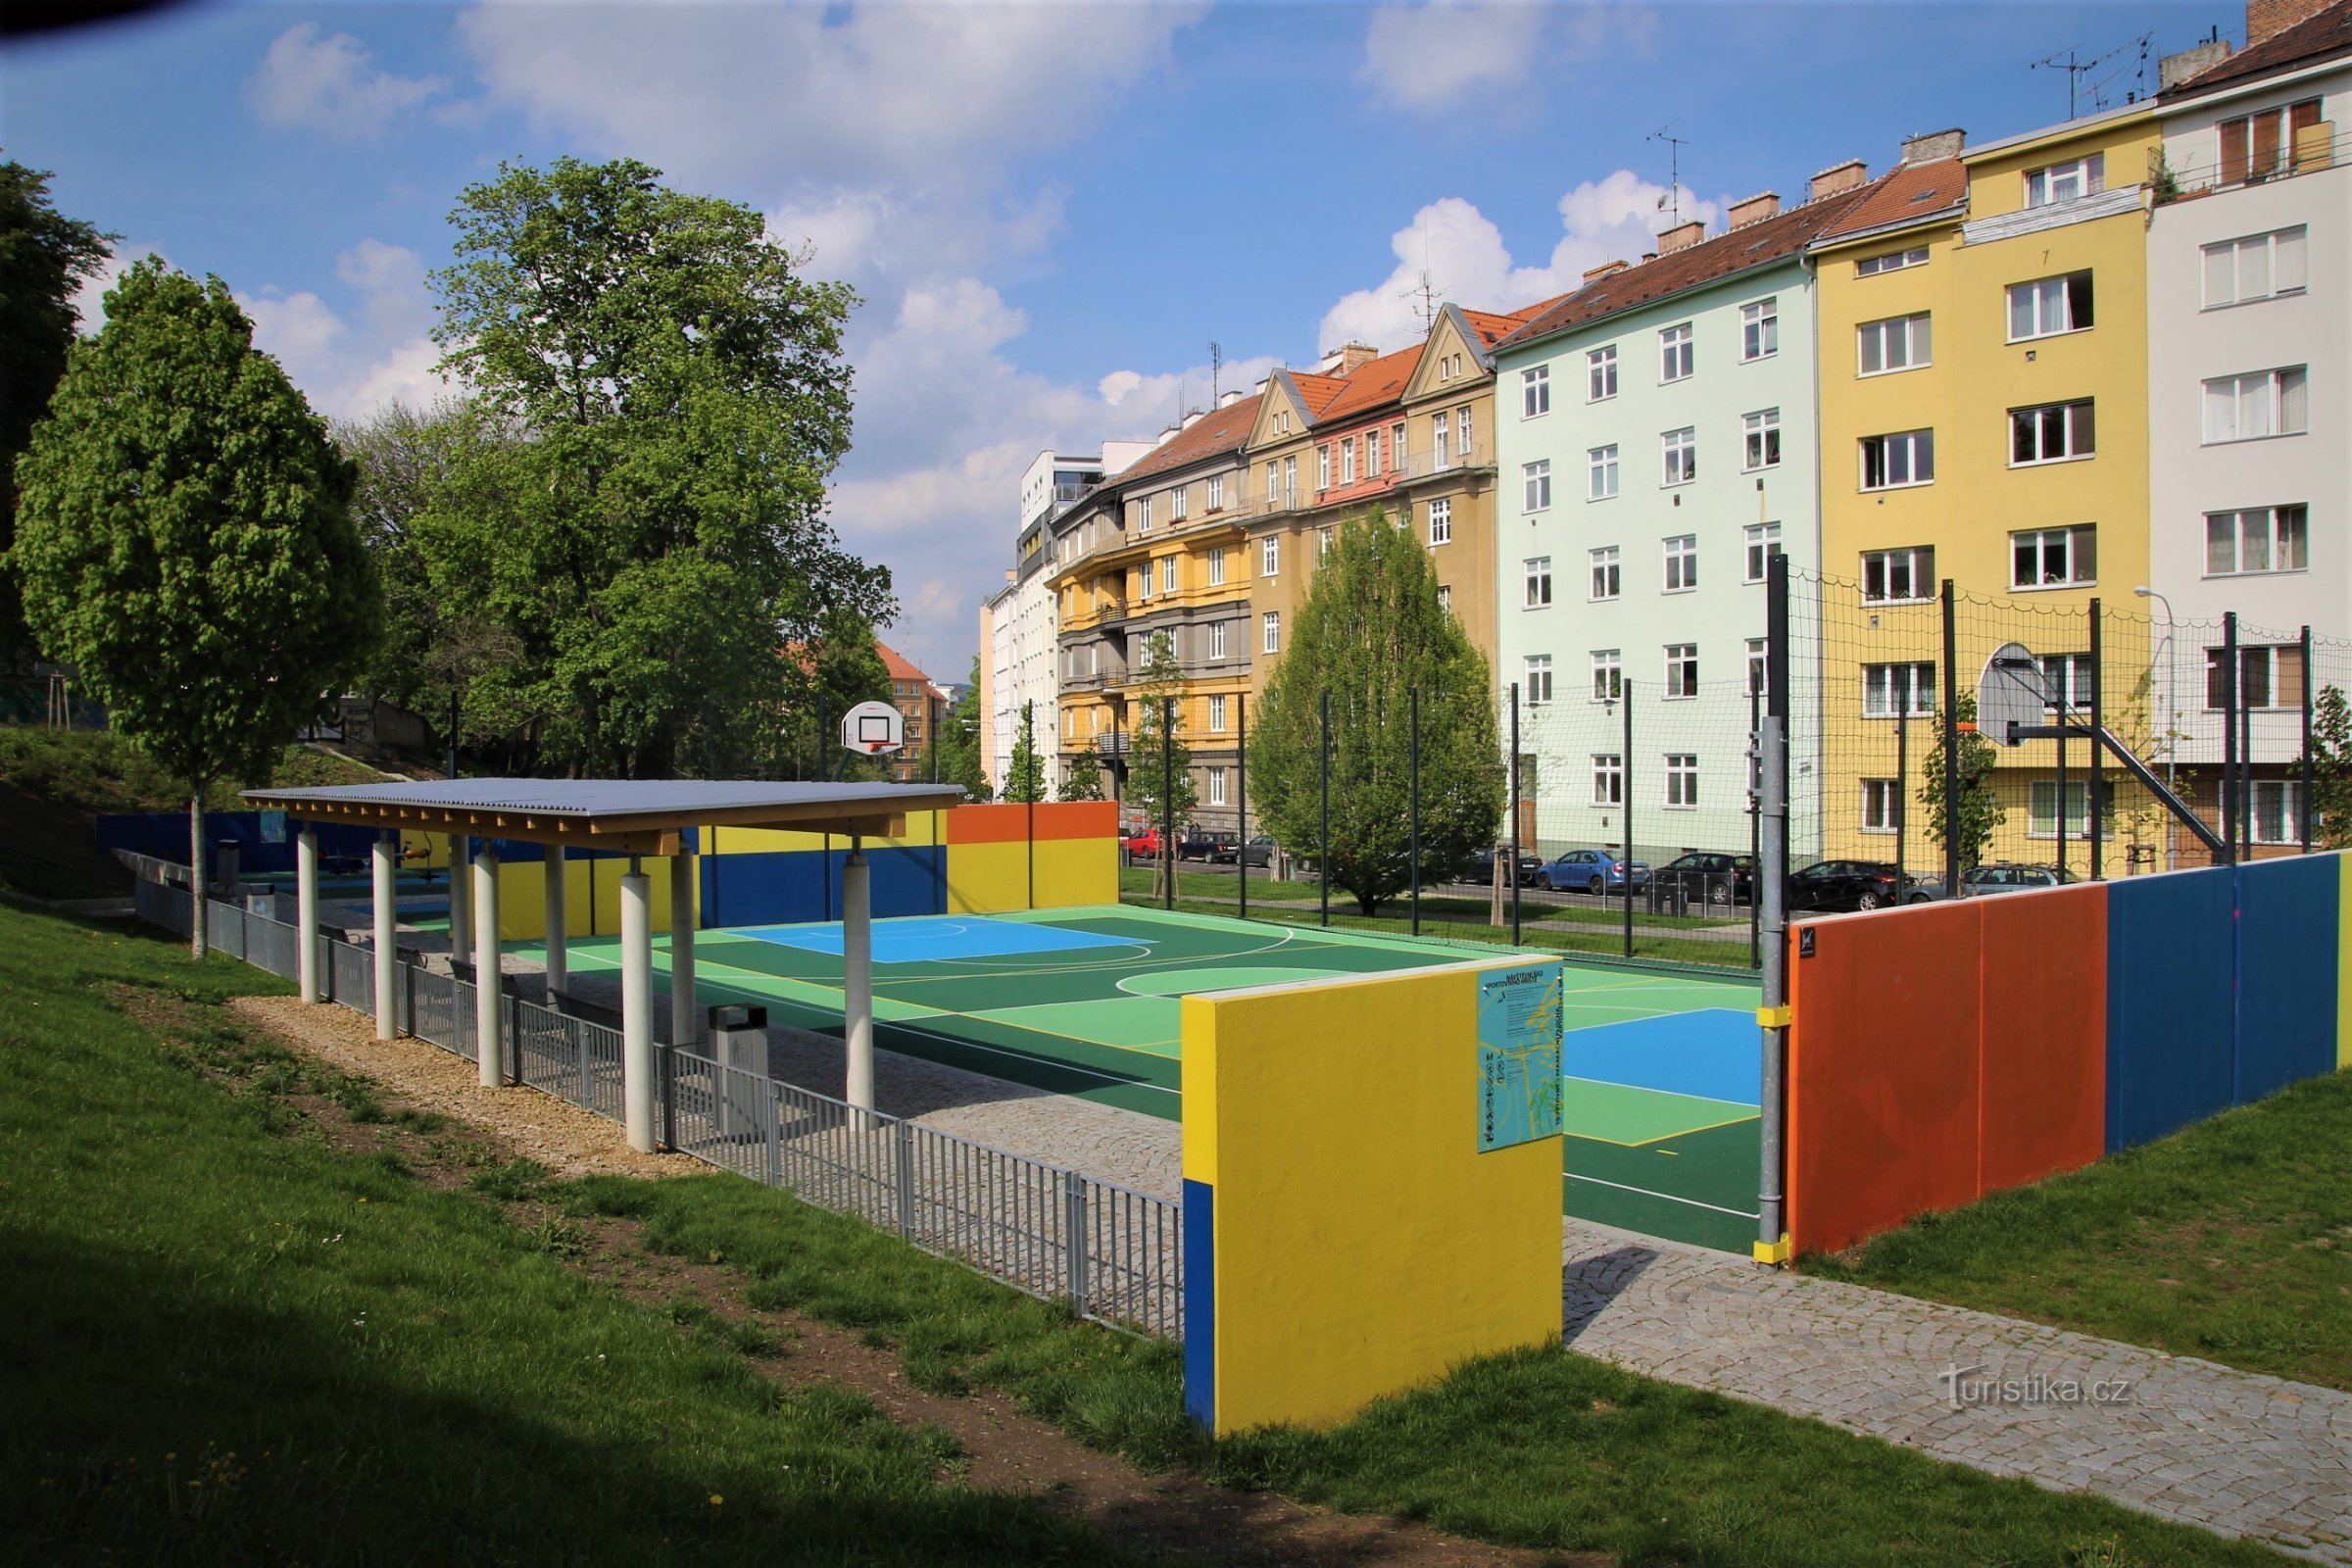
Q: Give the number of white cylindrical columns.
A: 8